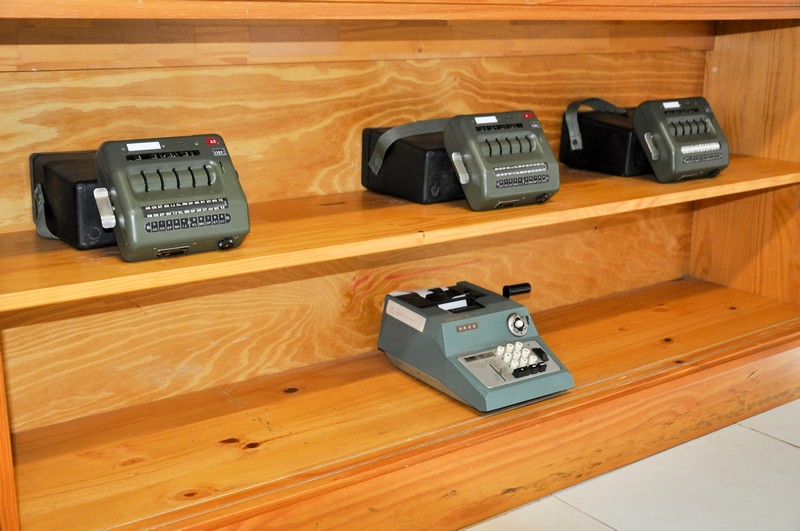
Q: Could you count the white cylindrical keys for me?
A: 9